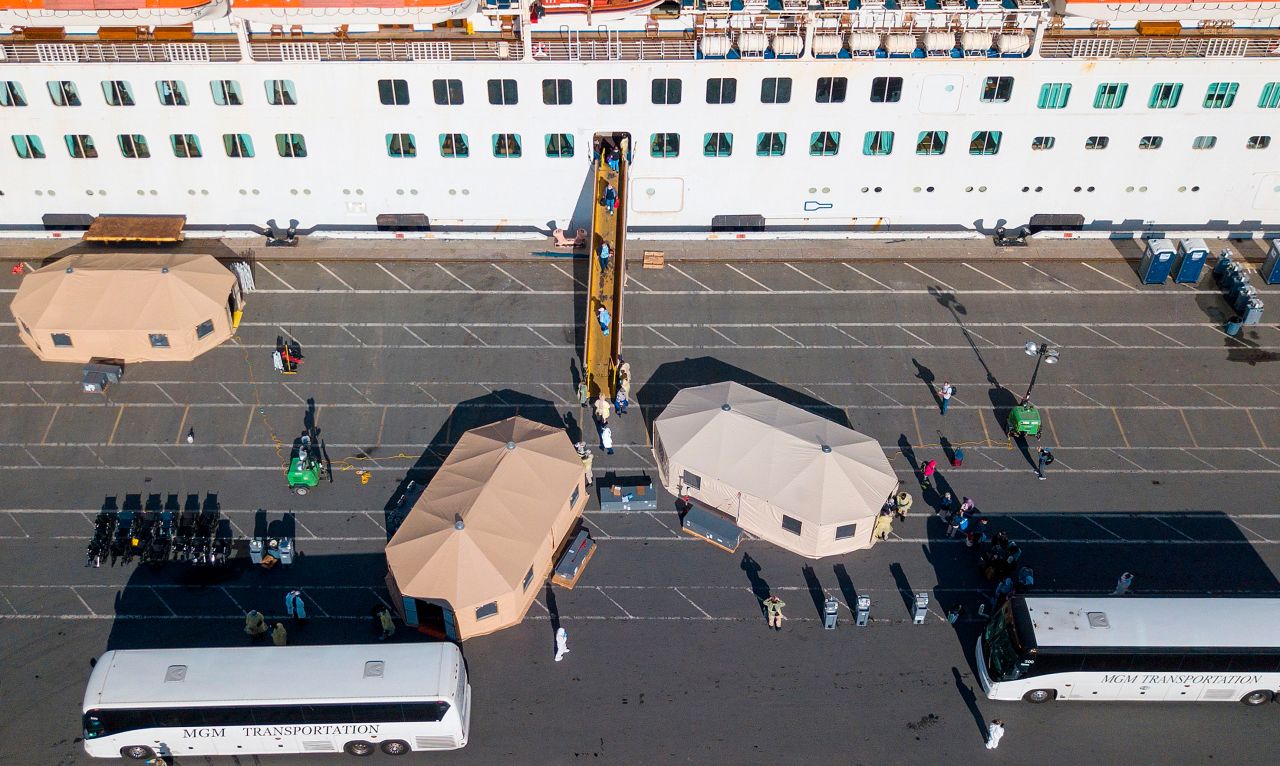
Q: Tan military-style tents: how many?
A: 3